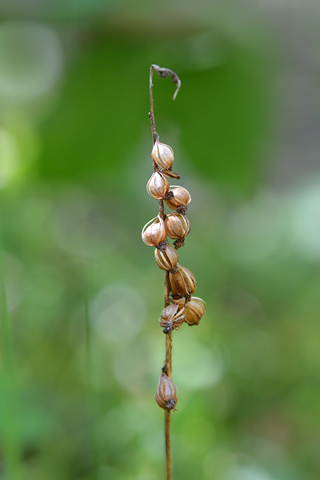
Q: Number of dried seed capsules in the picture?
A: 10